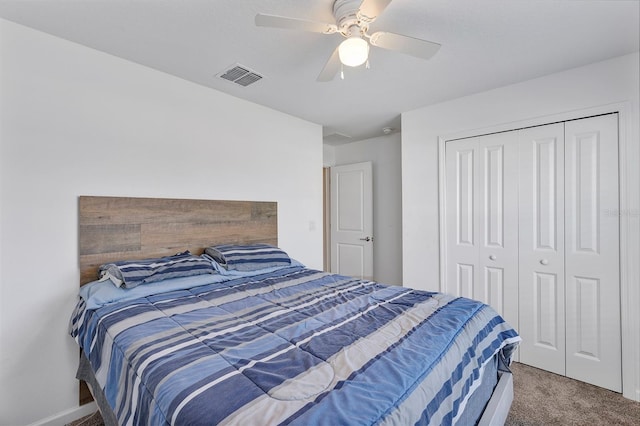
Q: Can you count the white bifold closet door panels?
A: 4